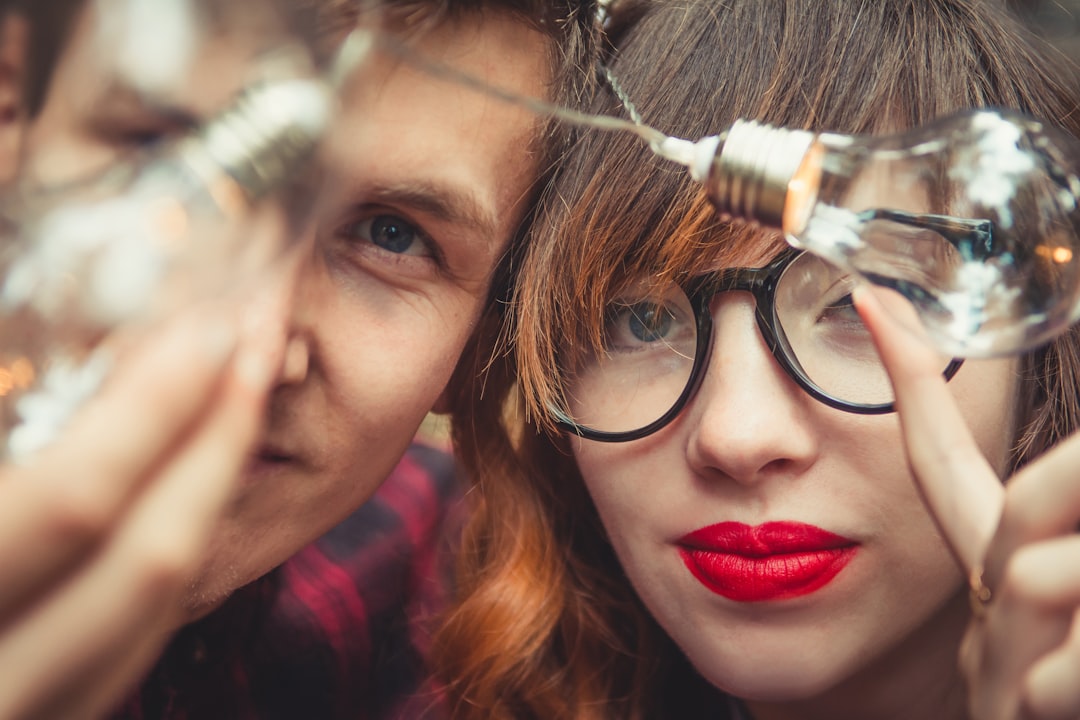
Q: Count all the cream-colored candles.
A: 0